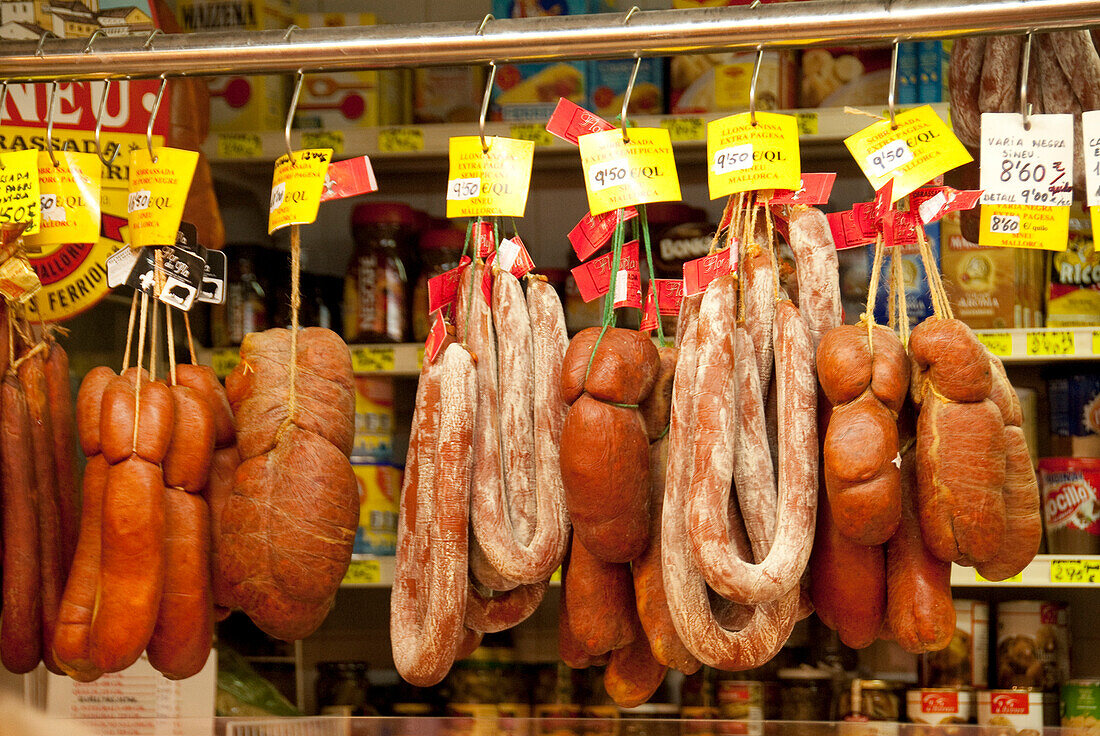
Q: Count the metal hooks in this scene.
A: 10